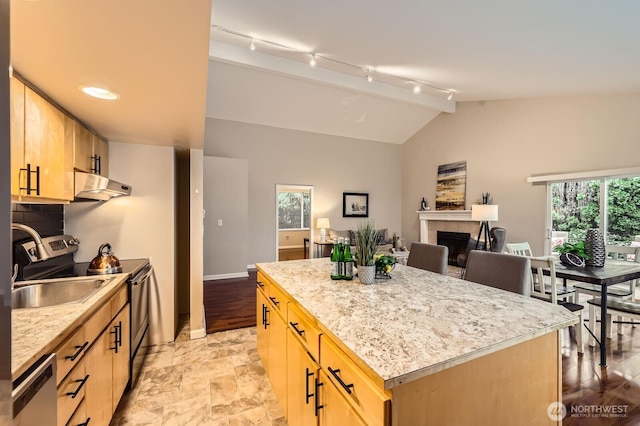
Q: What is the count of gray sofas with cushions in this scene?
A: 1